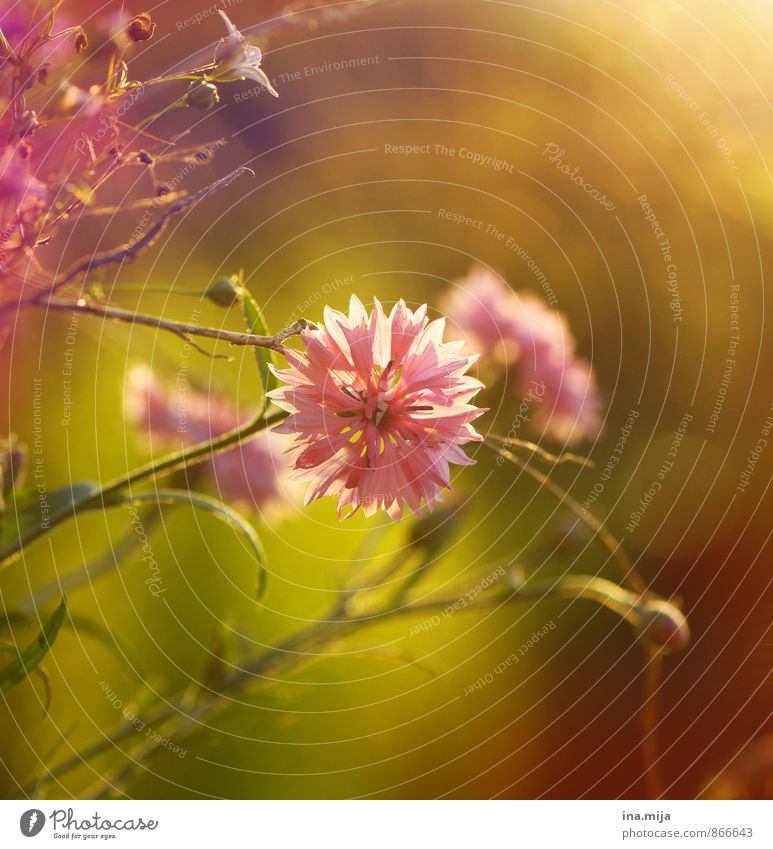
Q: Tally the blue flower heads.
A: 0